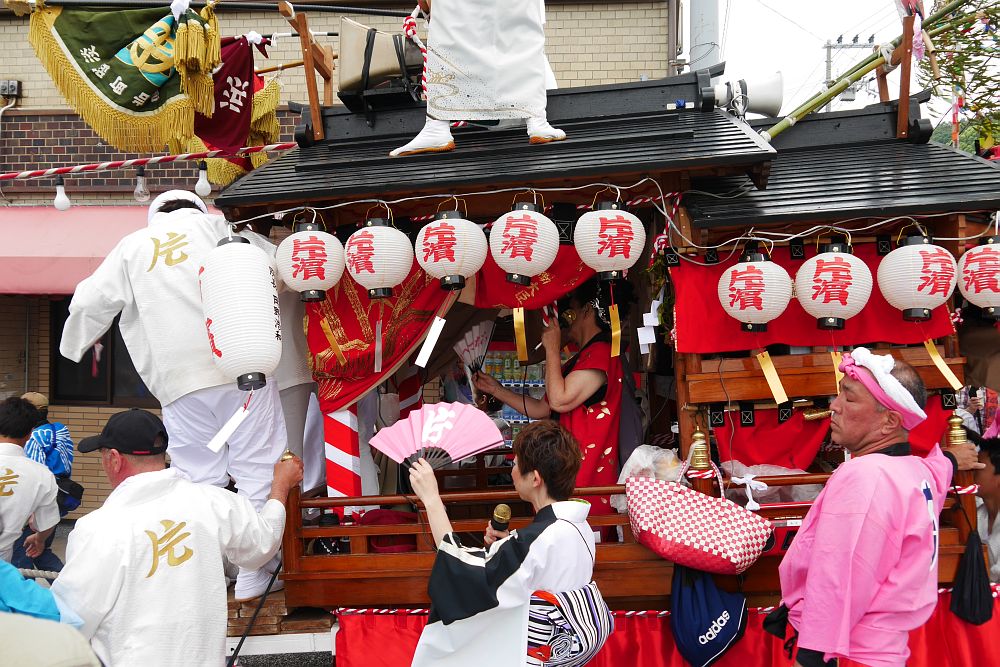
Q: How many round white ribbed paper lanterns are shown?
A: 9